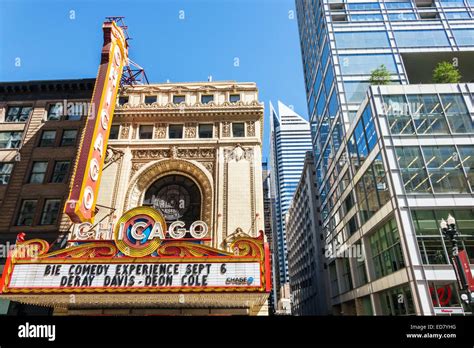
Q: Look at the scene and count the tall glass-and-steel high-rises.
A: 2